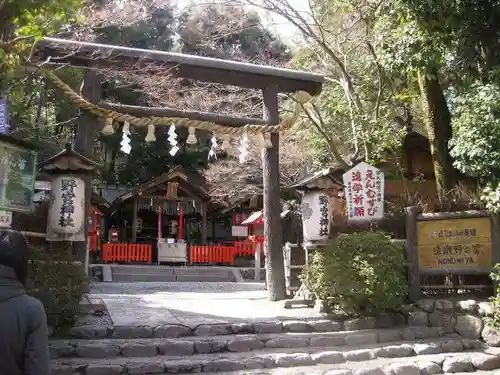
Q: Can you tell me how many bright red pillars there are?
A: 2